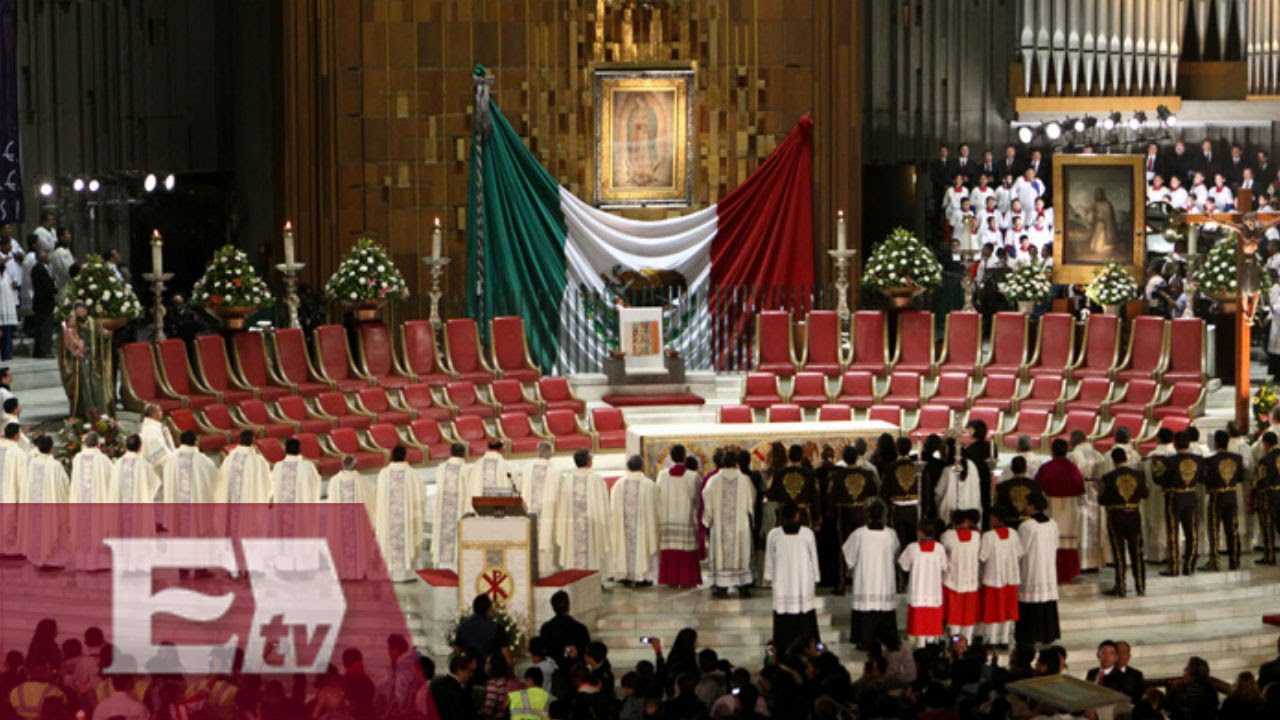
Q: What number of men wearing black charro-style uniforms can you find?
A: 8